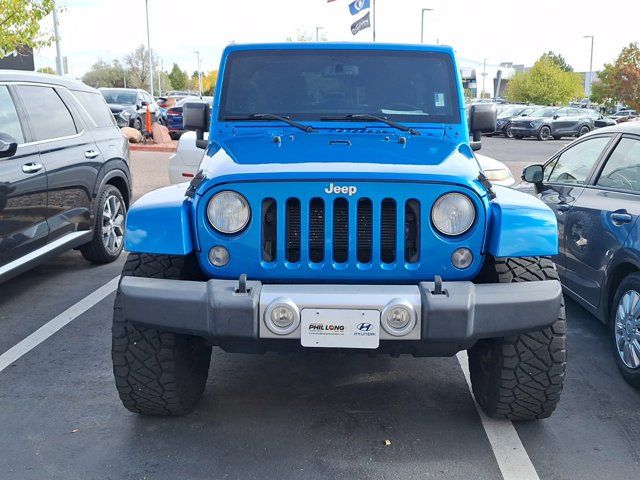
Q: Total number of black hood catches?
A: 2